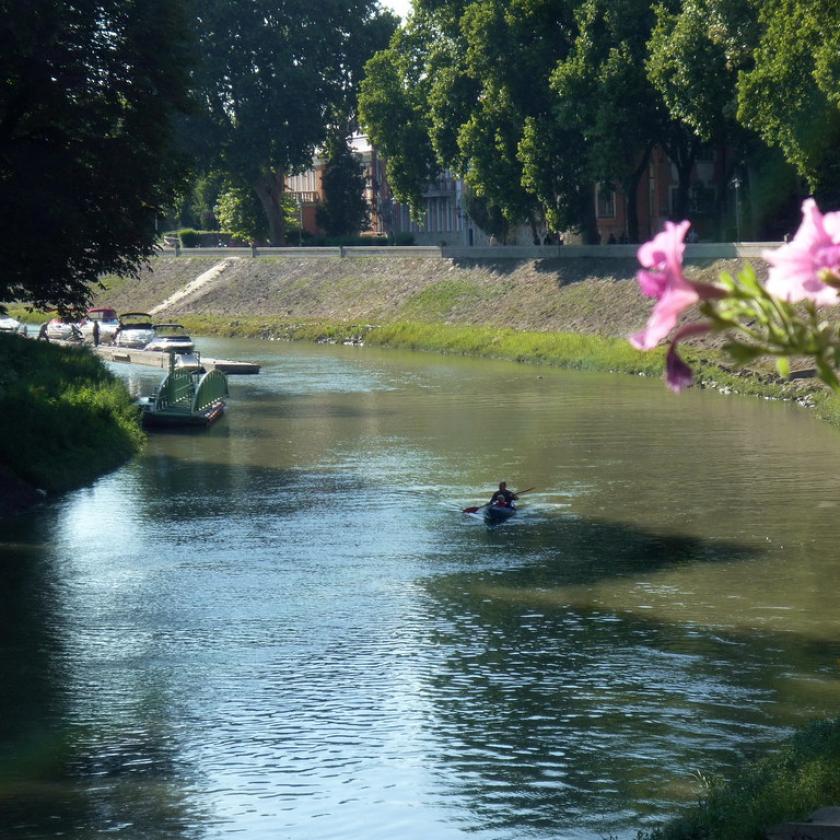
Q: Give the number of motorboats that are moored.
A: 5